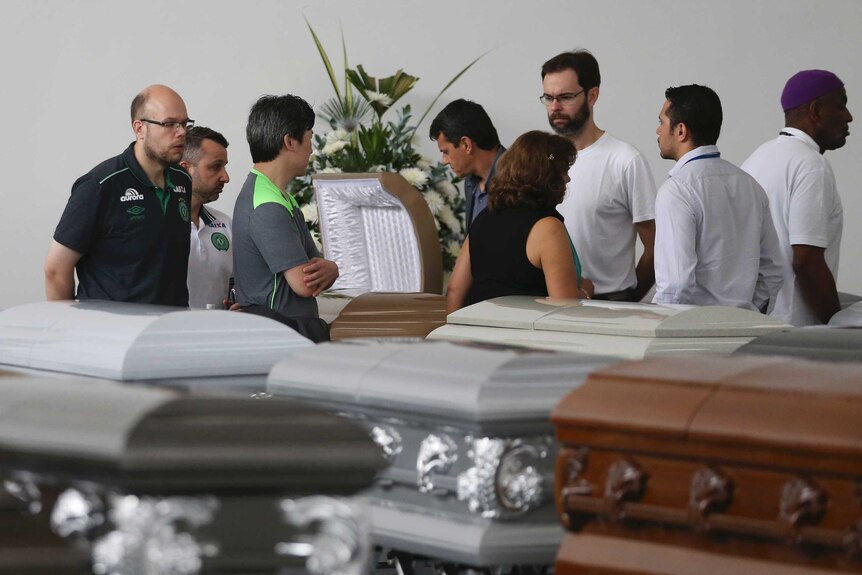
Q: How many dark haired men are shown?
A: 5